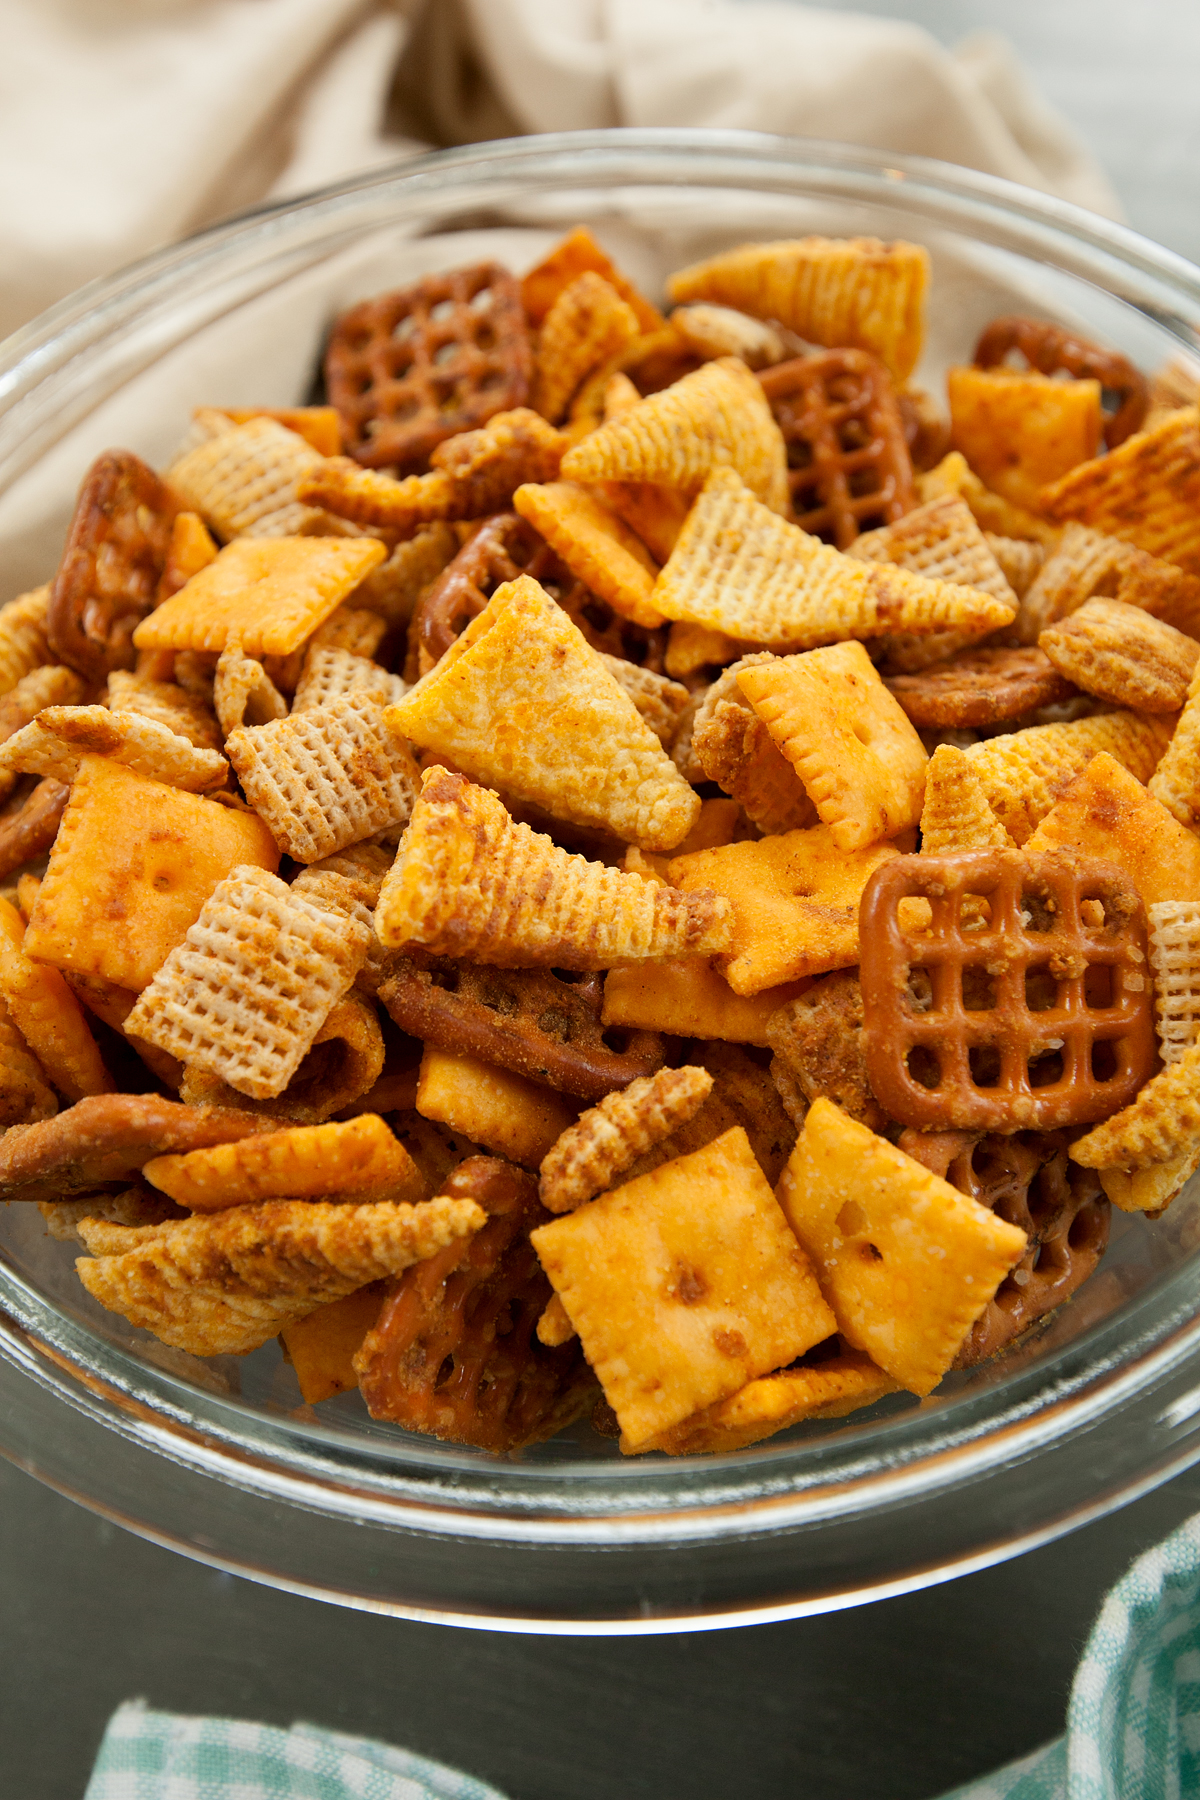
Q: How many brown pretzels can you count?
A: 12